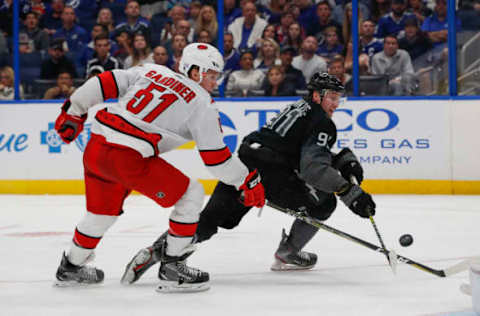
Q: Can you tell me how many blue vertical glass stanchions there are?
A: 4